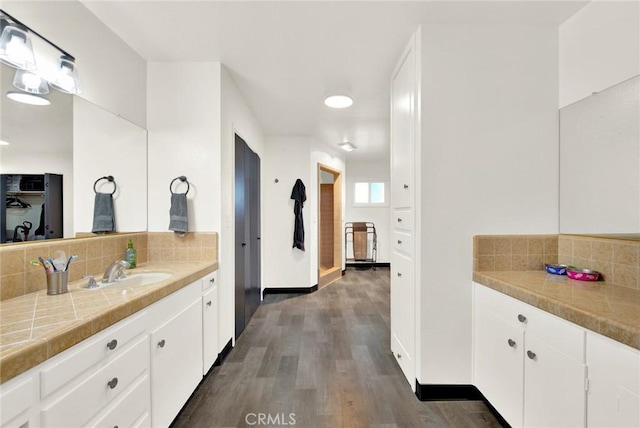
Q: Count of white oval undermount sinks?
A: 1